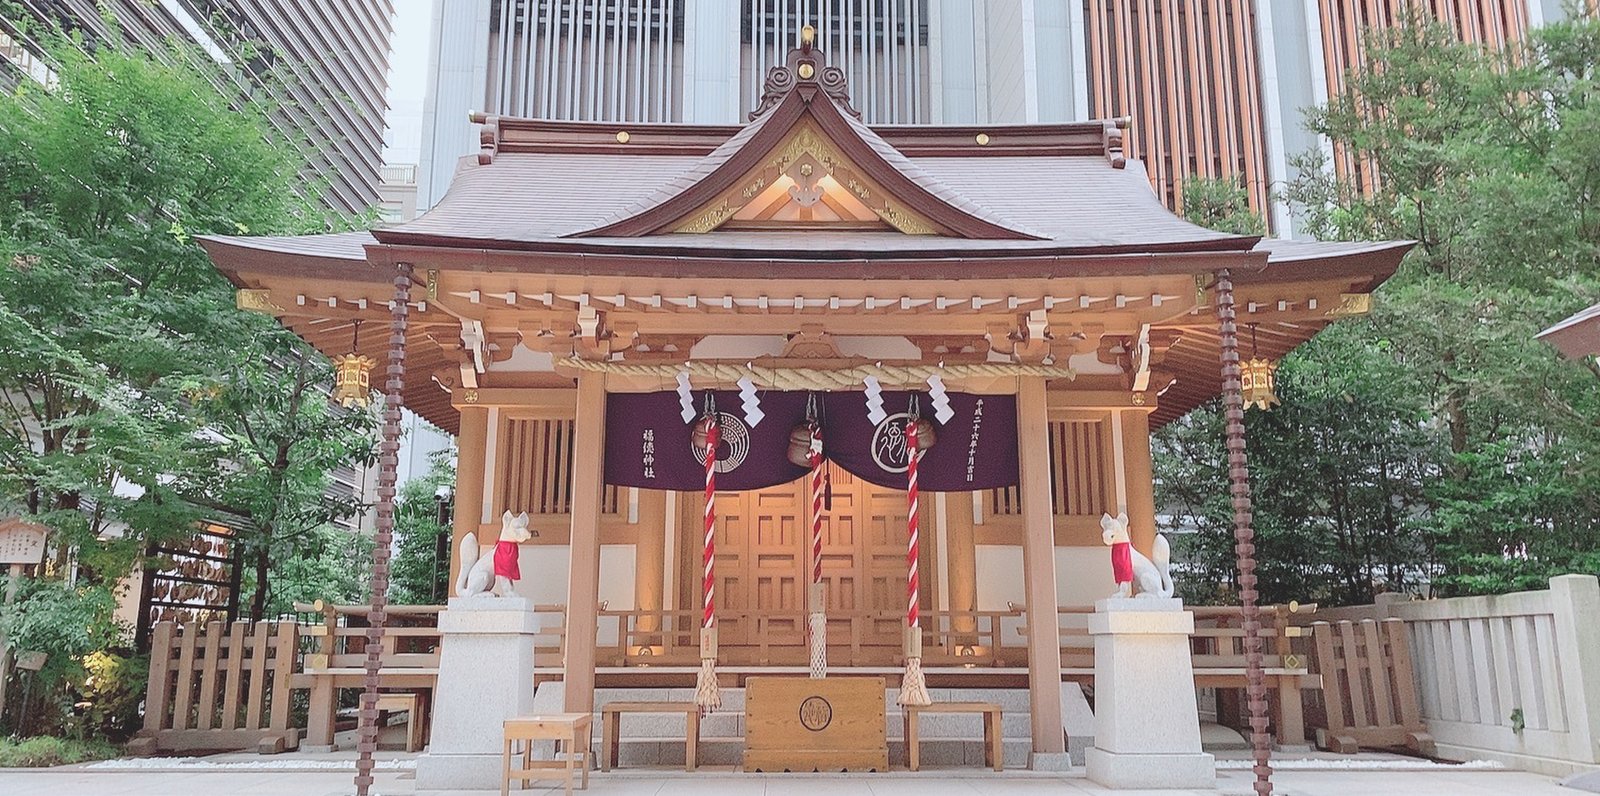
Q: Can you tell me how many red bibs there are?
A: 2